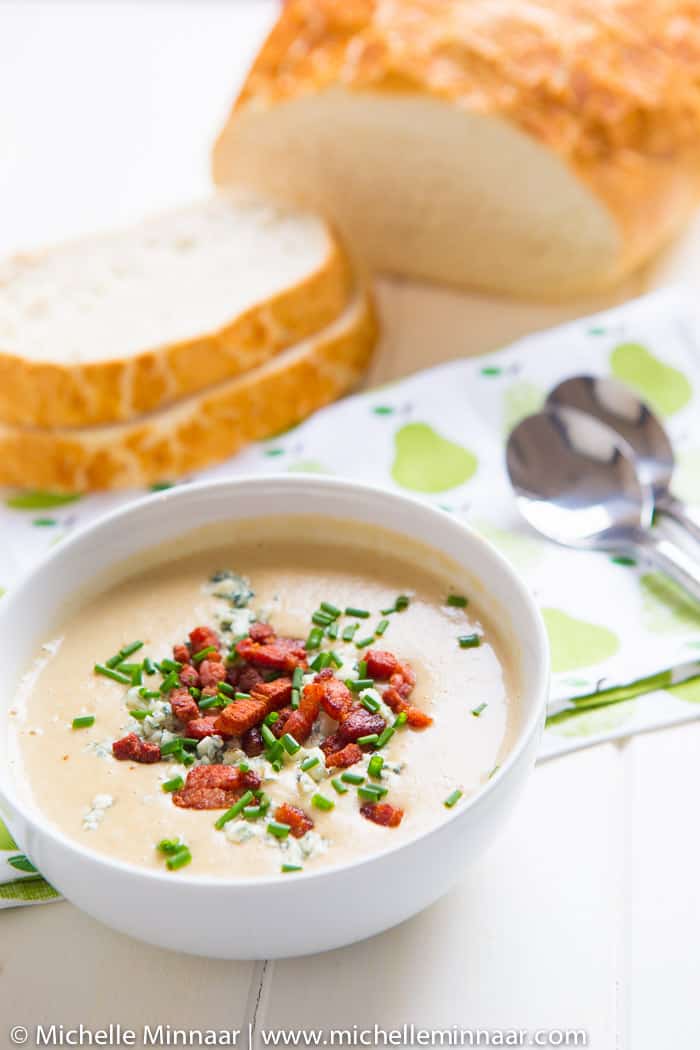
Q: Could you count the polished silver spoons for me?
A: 2